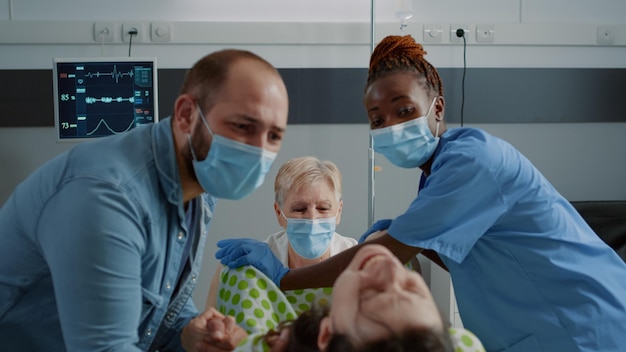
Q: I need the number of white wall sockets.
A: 7